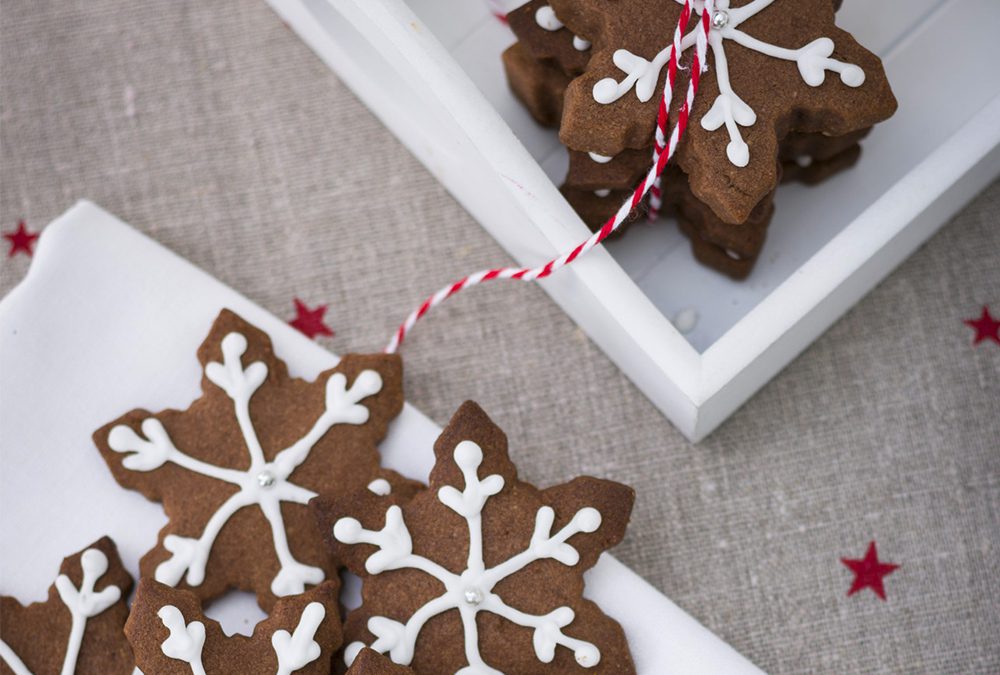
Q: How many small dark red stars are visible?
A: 4